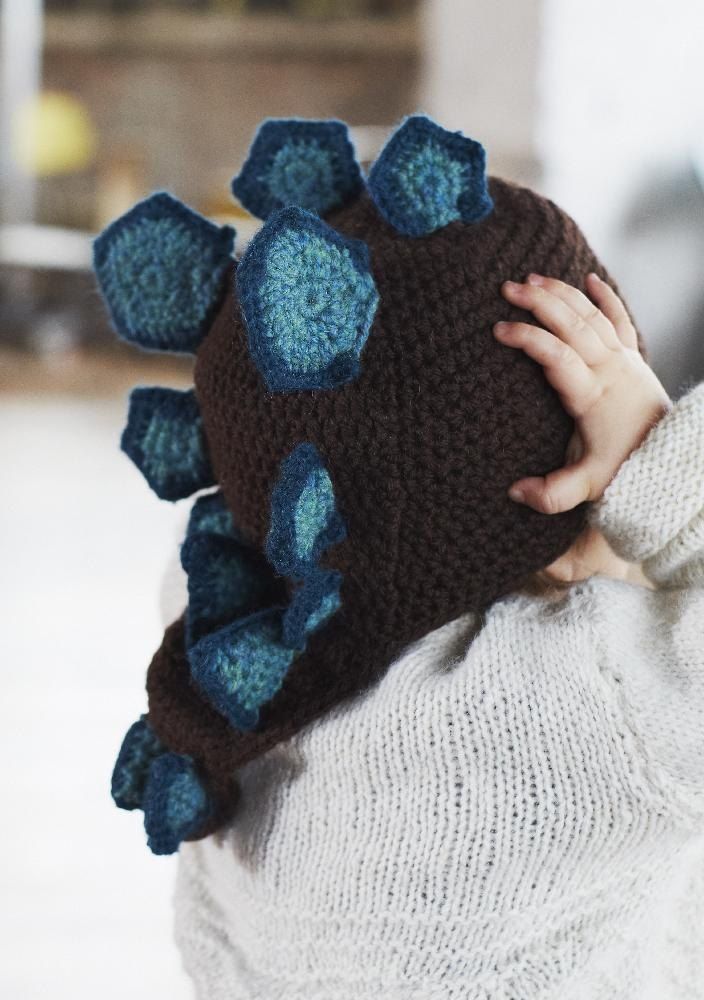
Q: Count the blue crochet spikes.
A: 12